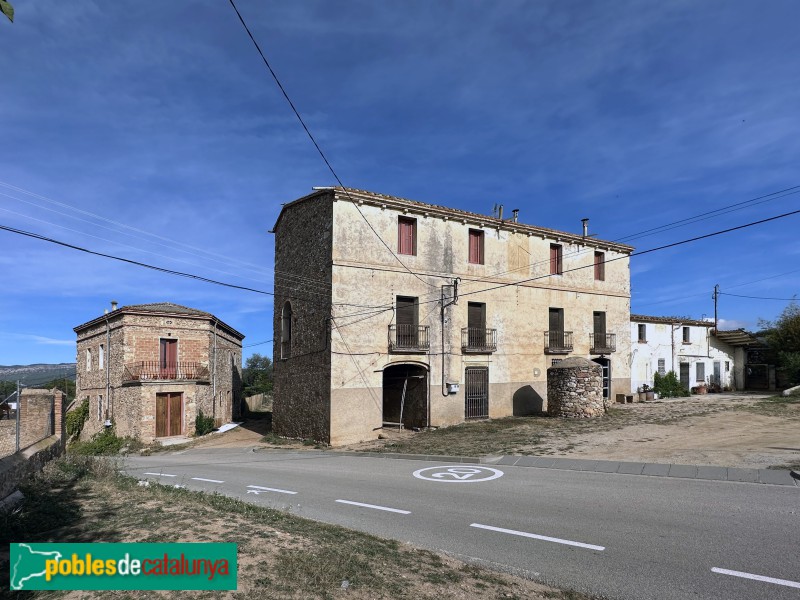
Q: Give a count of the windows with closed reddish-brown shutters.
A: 4